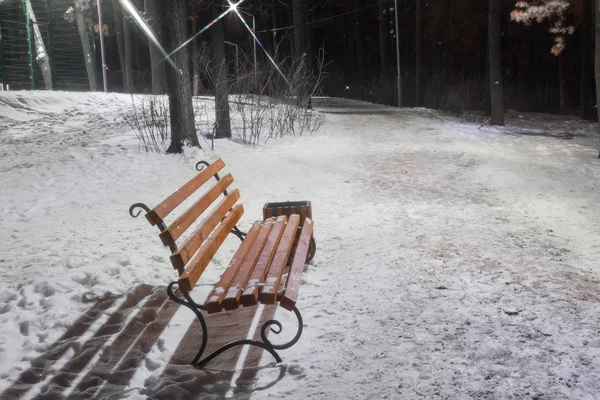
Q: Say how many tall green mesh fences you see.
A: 1